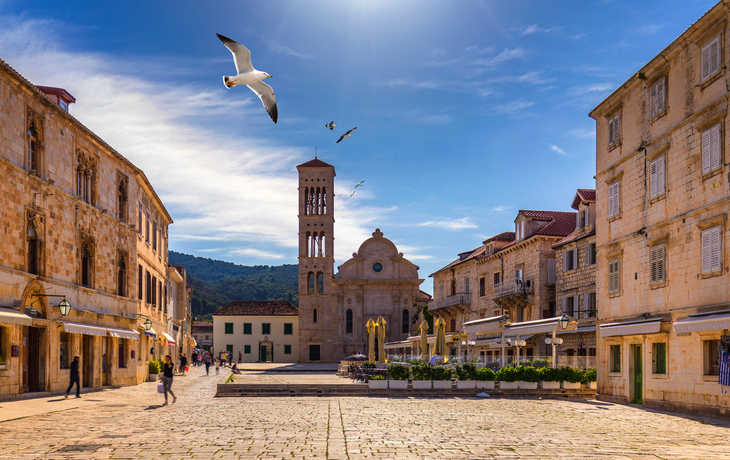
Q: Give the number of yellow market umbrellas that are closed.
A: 4